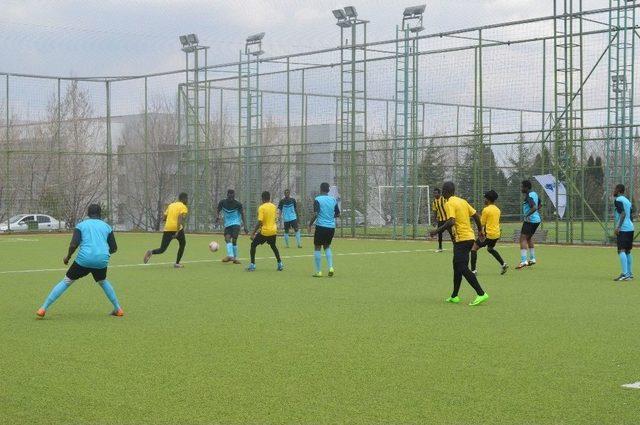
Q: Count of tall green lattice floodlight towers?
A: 6